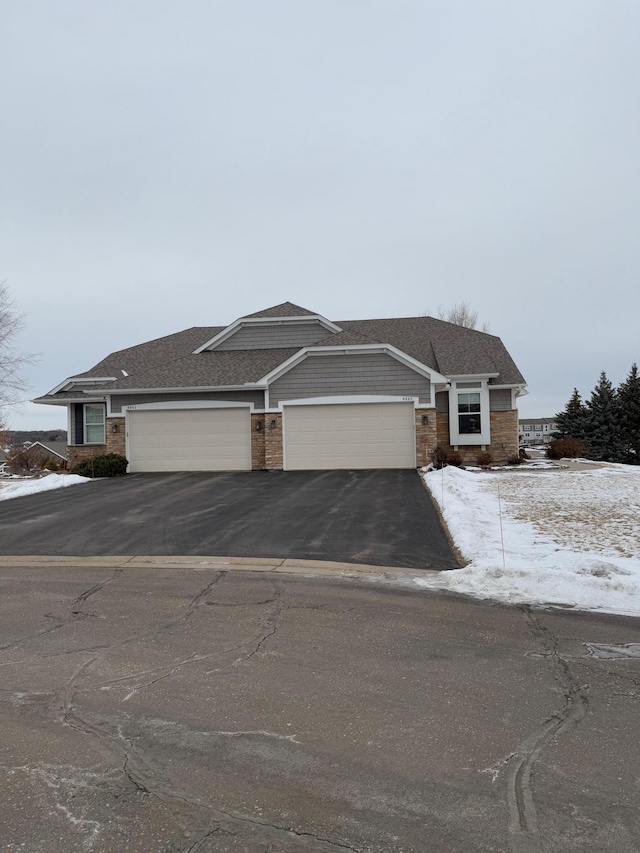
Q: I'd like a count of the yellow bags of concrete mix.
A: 0